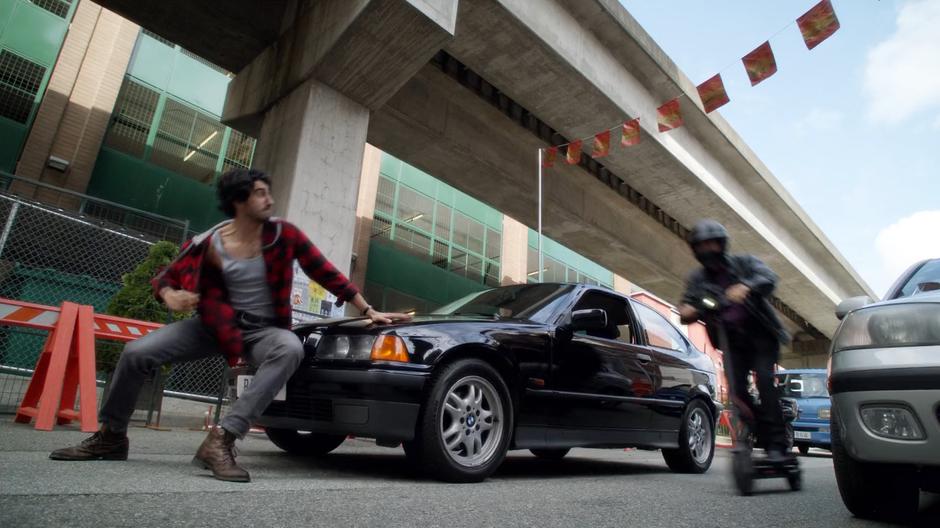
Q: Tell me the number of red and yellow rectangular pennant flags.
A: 8